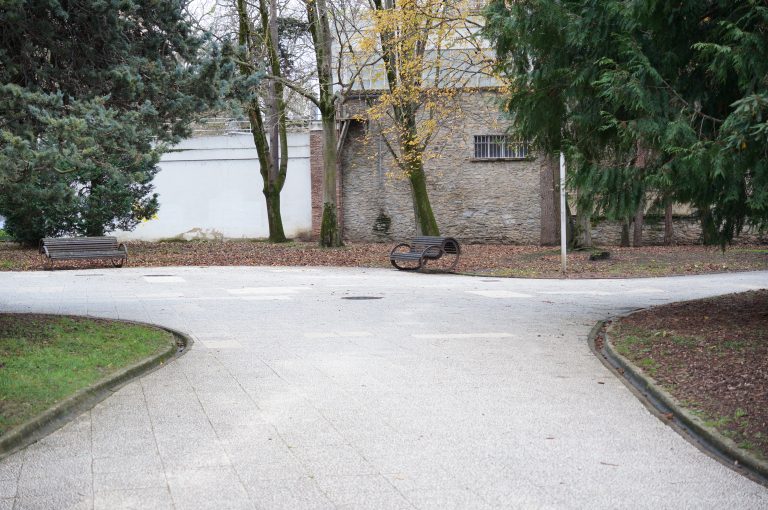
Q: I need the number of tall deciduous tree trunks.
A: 3